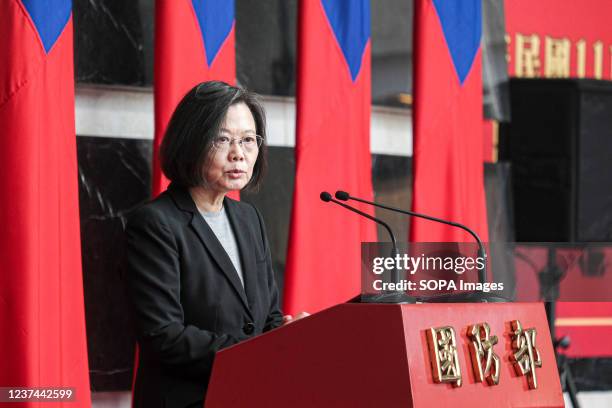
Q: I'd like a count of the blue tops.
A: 4